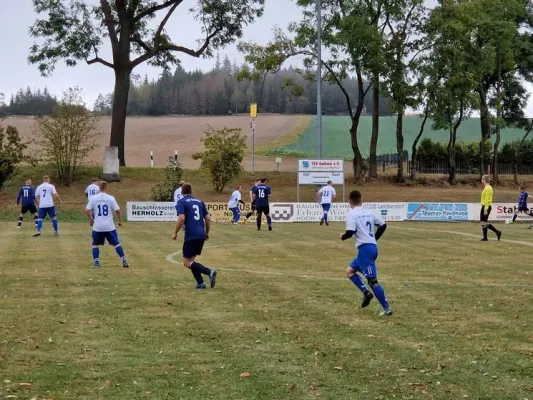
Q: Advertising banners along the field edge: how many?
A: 5